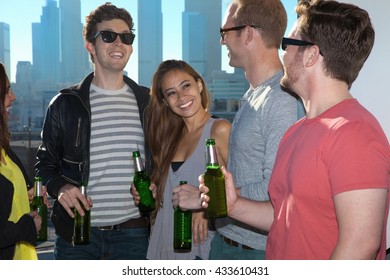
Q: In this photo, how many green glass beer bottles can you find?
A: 5